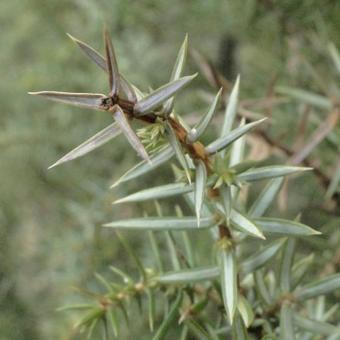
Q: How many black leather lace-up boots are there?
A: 0